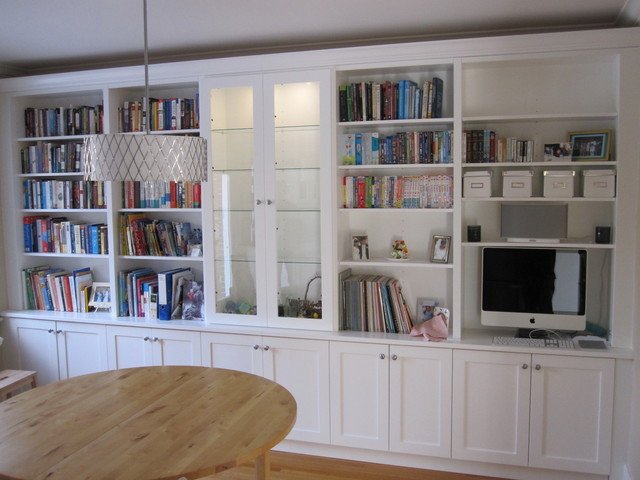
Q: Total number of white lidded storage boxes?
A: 4